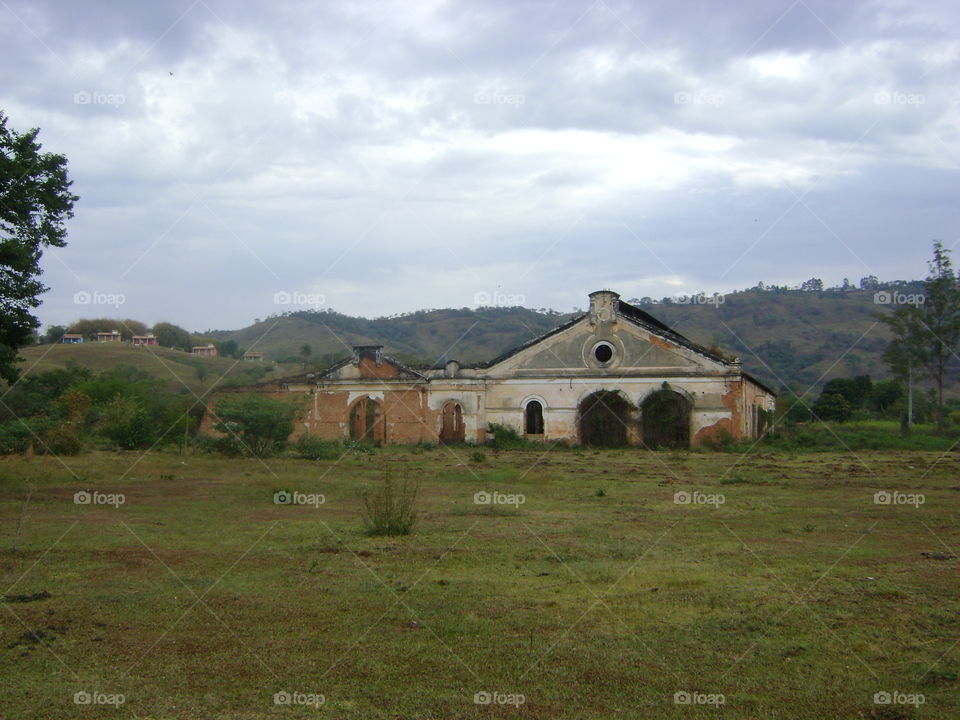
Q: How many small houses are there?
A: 5